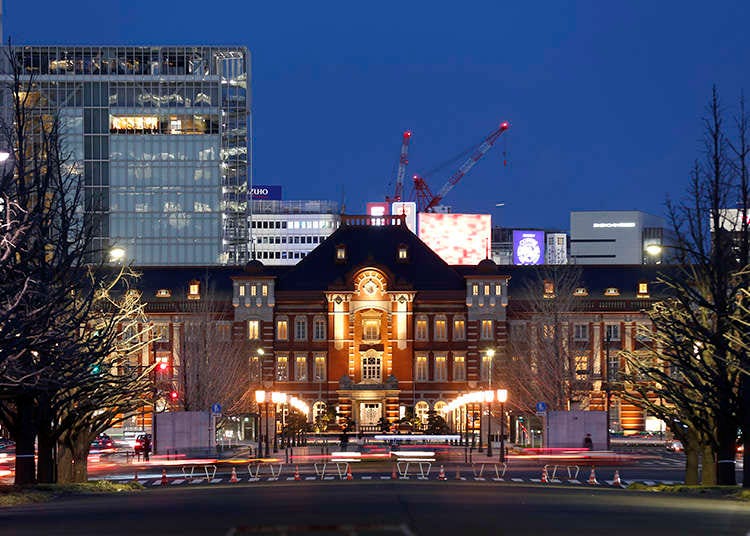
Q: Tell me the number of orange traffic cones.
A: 11